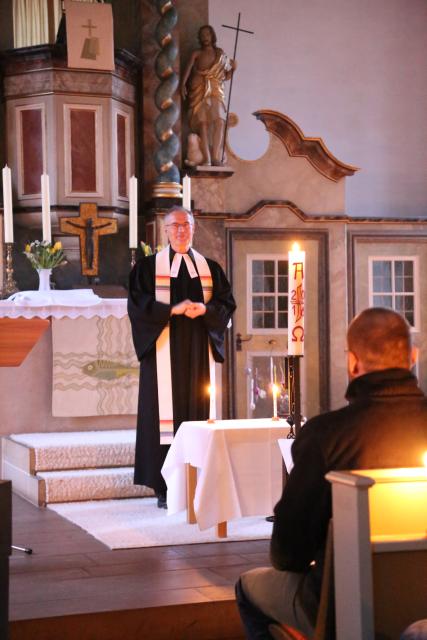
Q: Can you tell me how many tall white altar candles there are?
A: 4